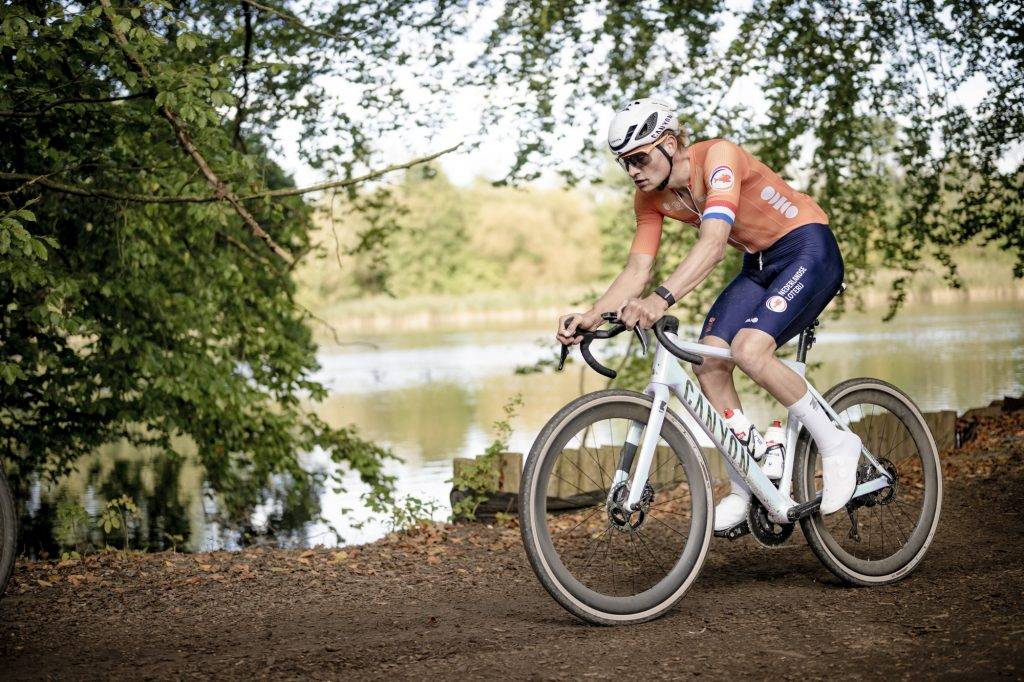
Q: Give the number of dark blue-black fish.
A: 0